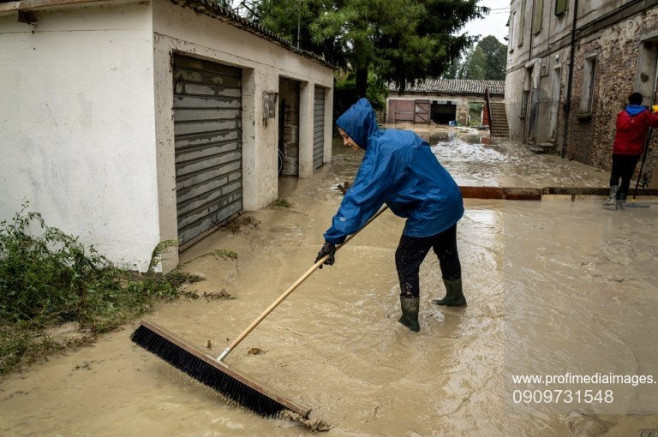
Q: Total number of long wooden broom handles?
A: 1